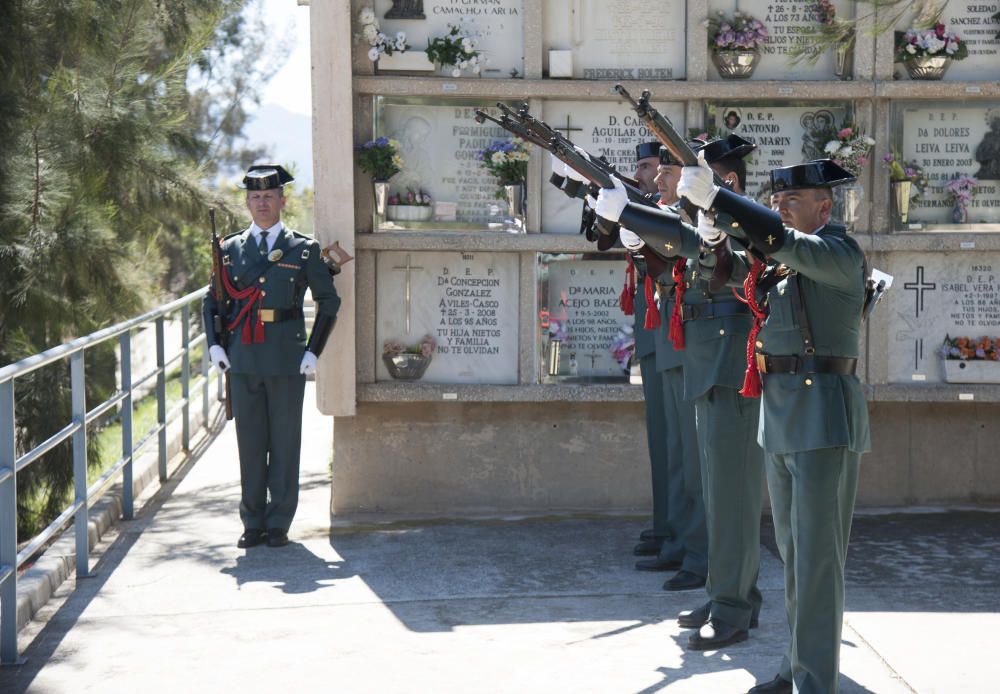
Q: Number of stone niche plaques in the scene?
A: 11